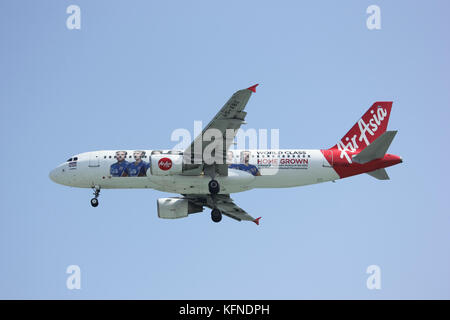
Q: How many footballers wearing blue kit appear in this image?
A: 4